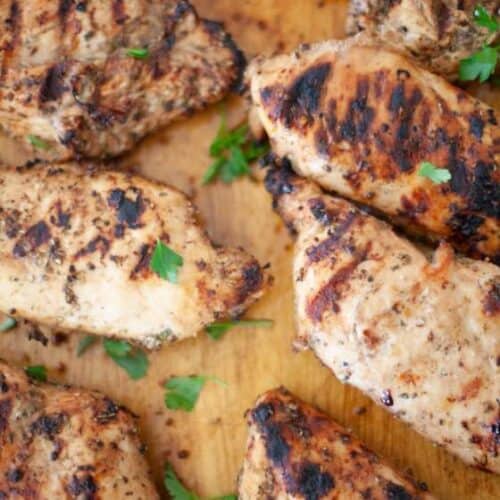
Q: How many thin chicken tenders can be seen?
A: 0